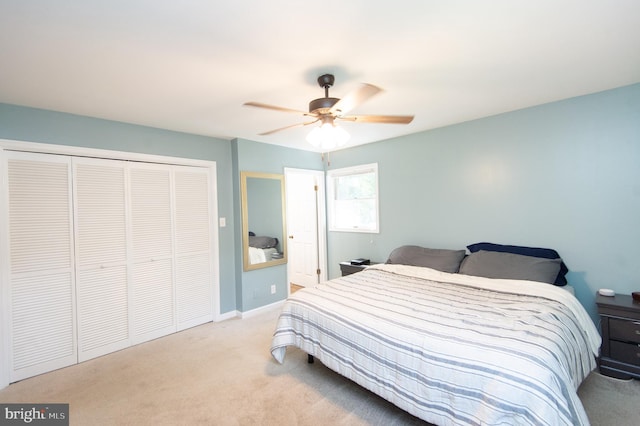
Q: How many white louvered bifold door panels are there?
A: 4